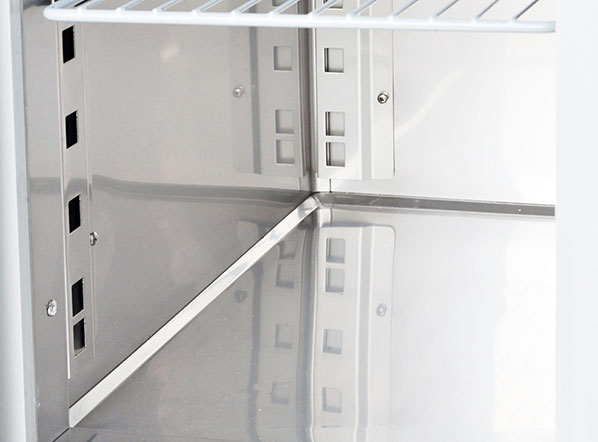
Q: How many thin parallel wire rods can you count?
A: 12